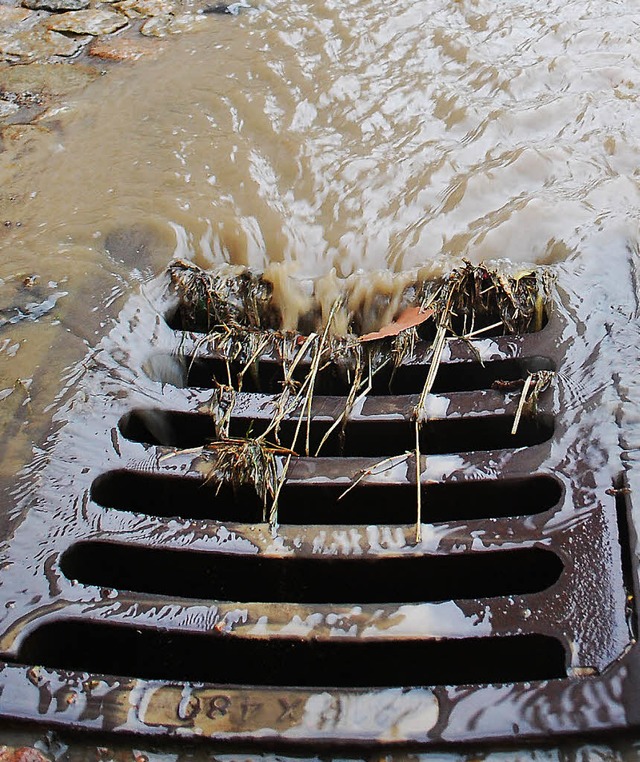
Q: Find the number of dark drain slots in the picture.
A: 6